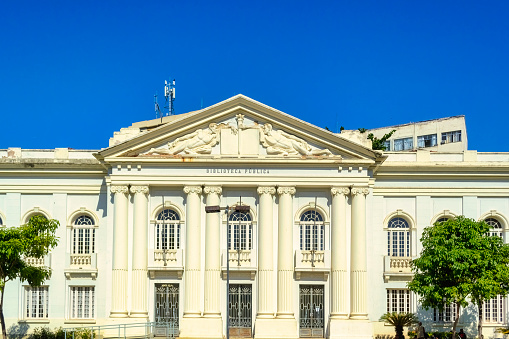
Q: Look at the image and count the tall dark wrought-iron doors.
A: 3